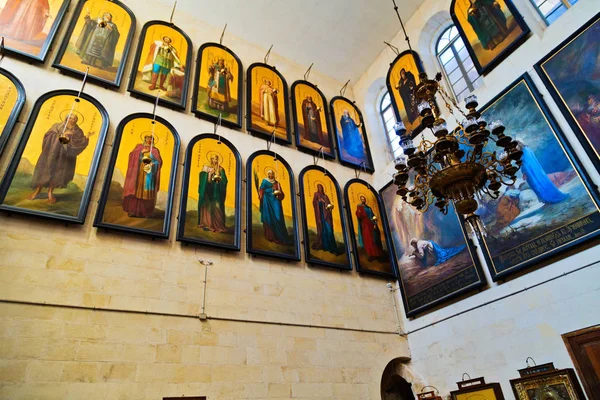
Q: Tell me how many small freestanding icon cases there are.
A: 3